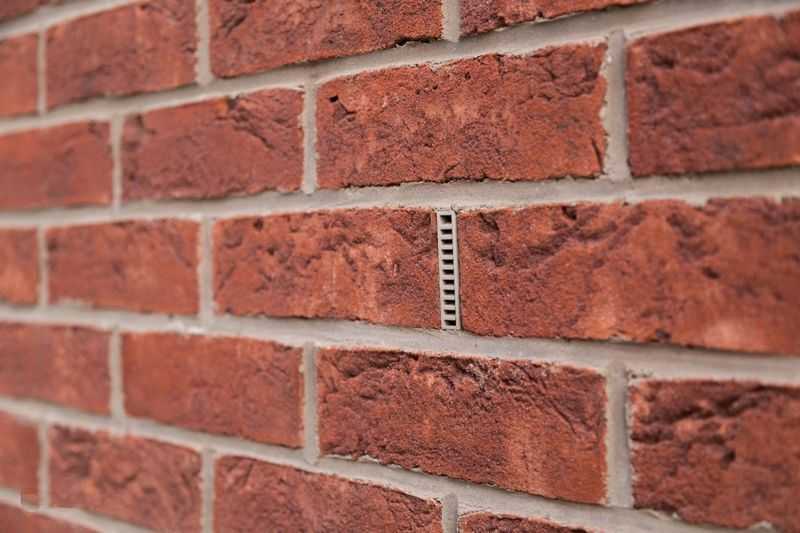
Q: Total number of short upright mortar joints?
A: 14